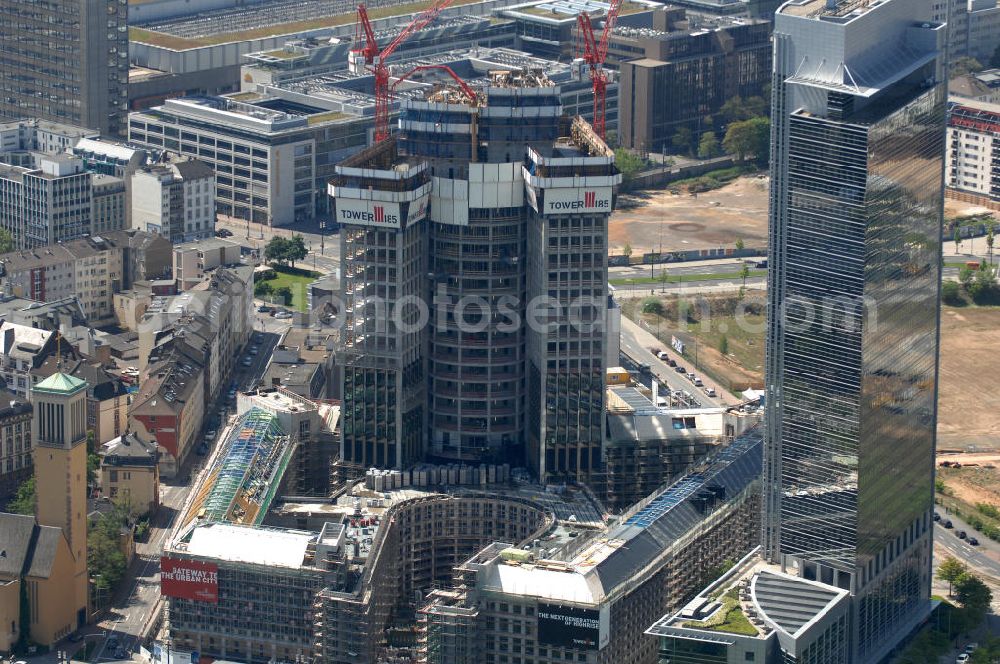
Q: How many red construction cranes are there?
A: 2